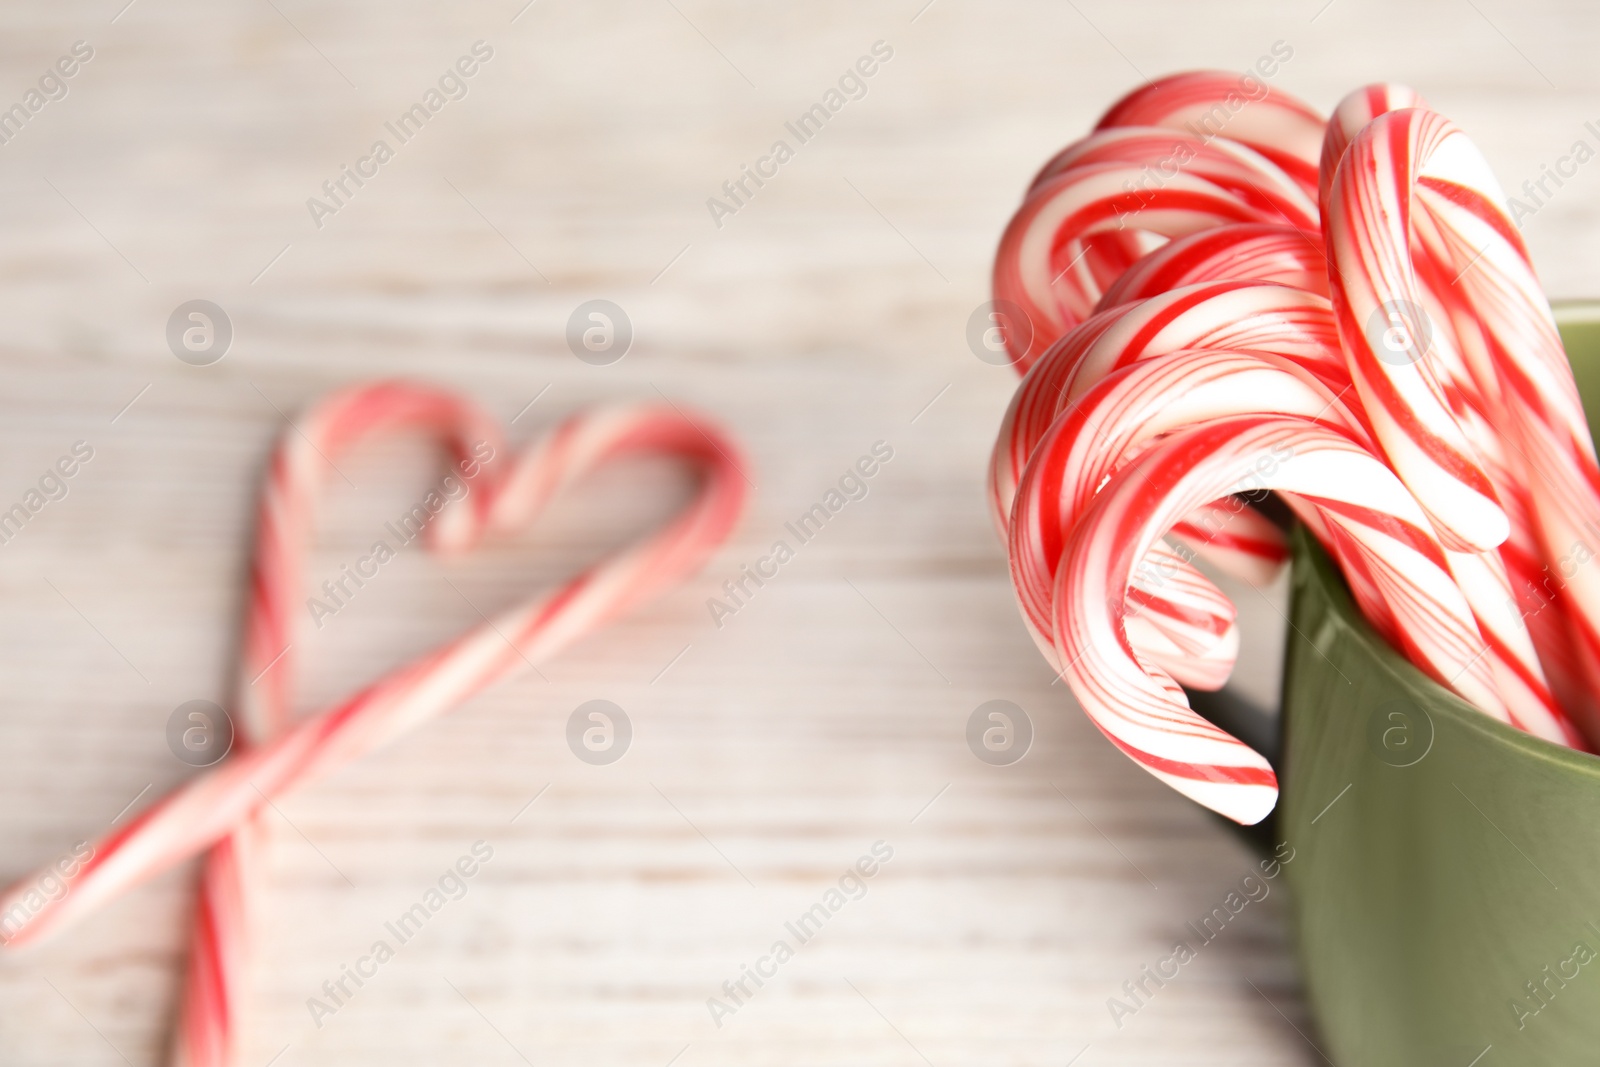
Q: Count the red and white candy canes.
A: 12